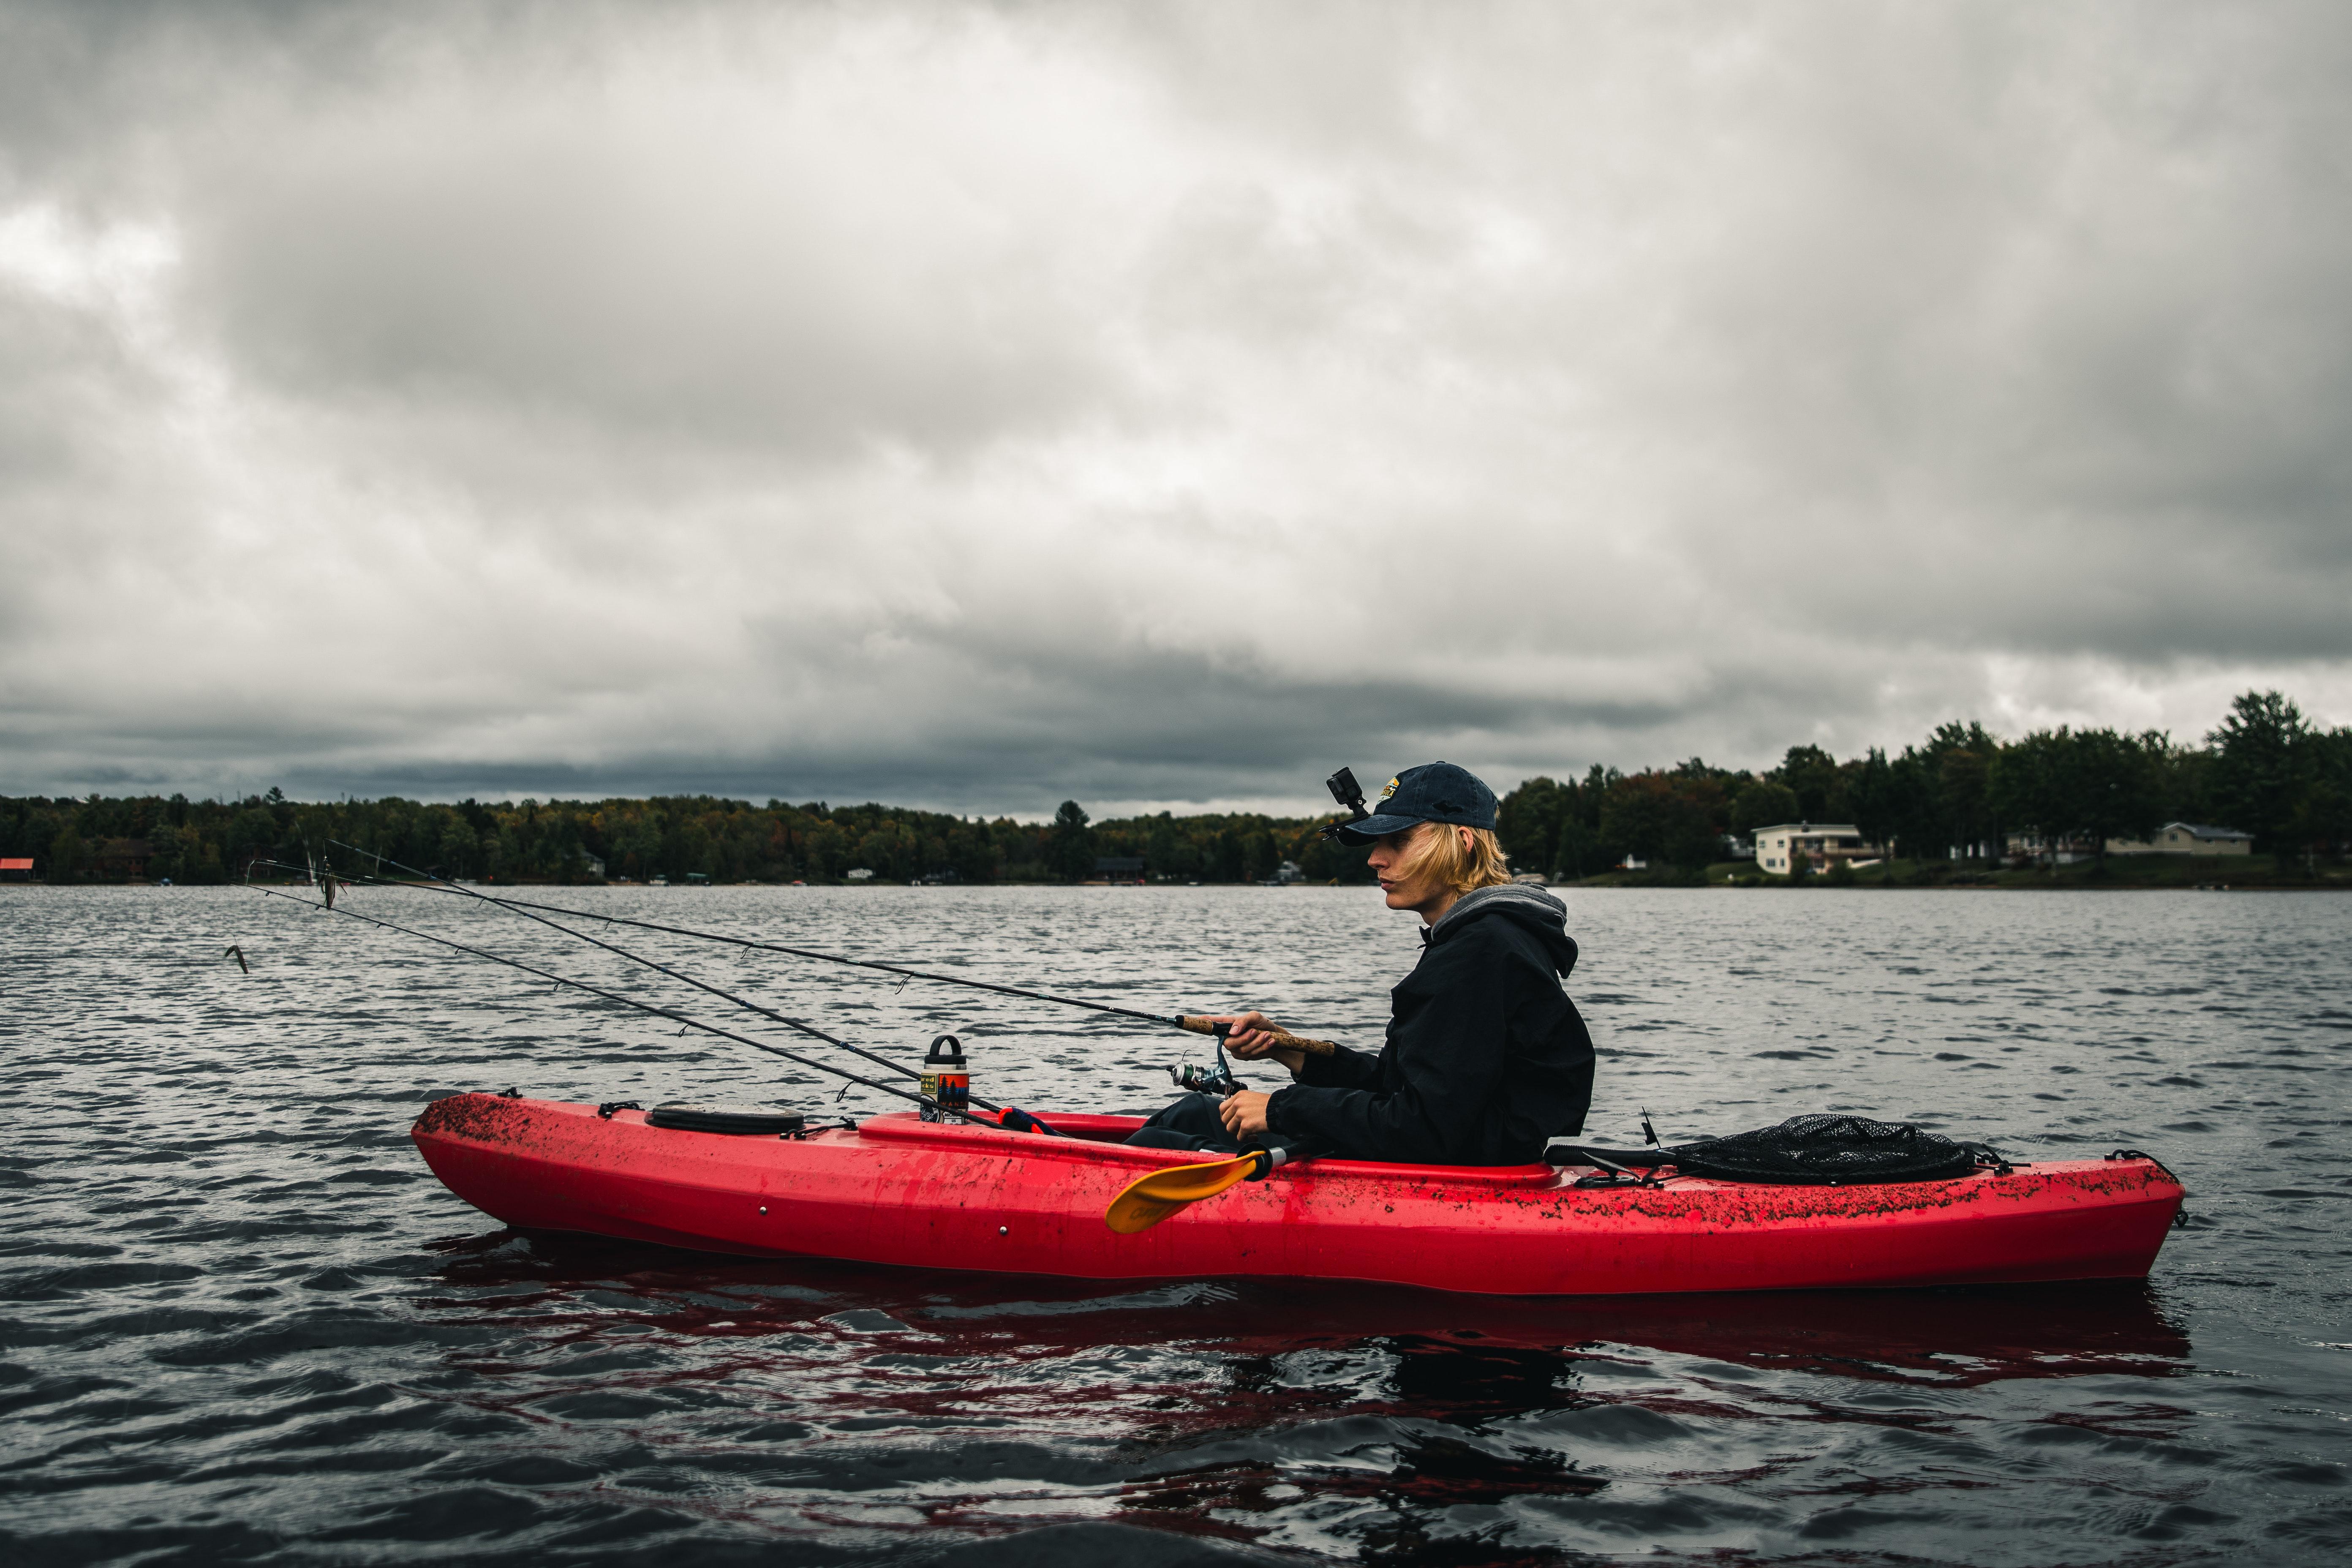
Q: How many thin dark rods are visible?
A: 3